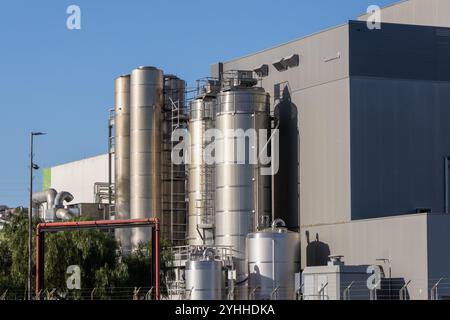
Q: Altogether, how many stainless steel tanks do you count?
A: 7